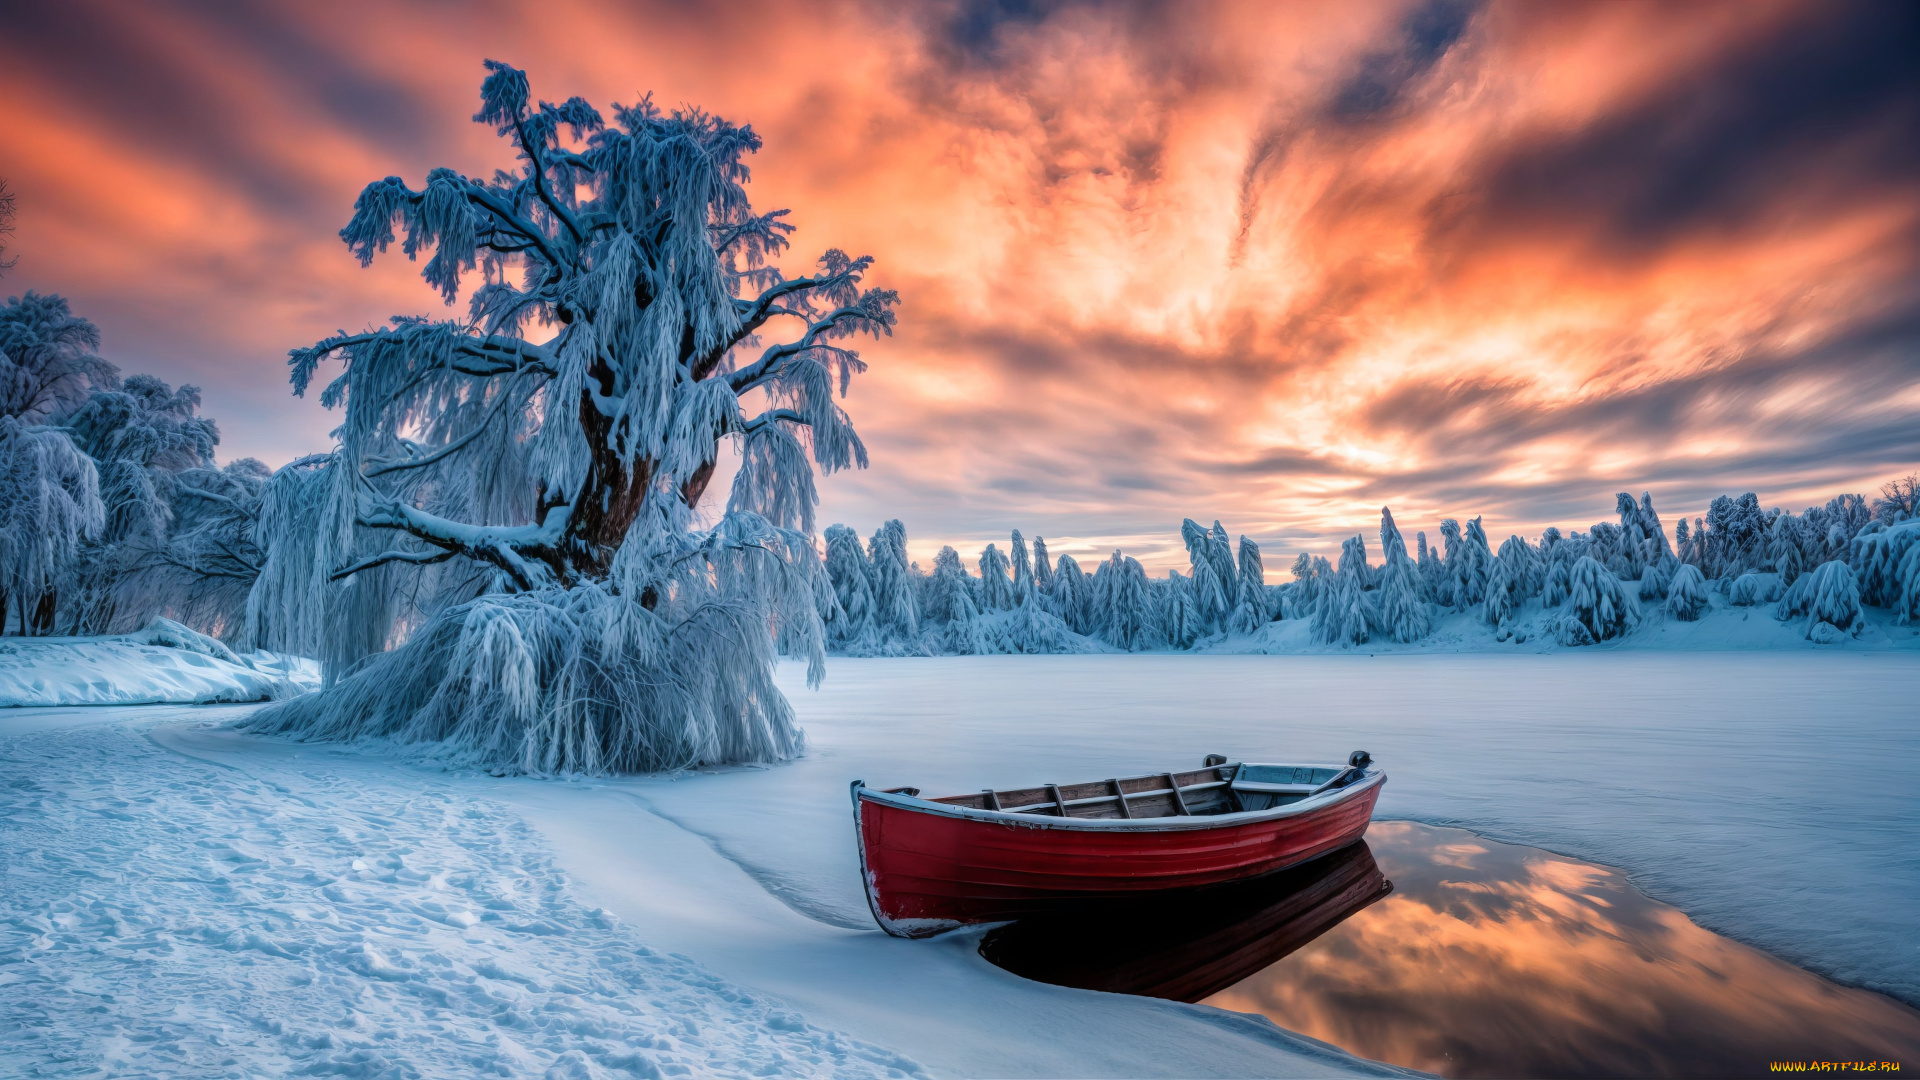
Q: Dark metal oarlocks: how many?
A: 2